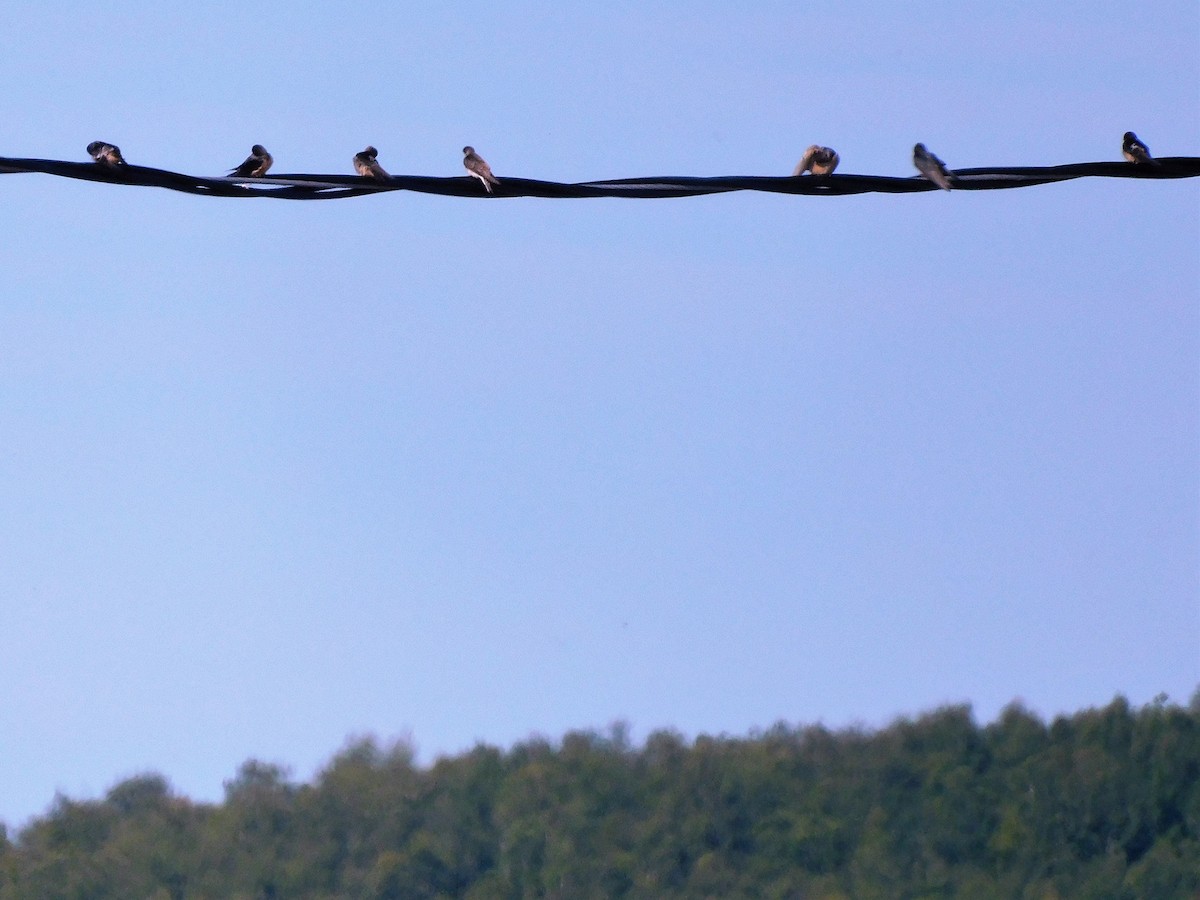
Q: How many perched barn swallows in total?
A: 7